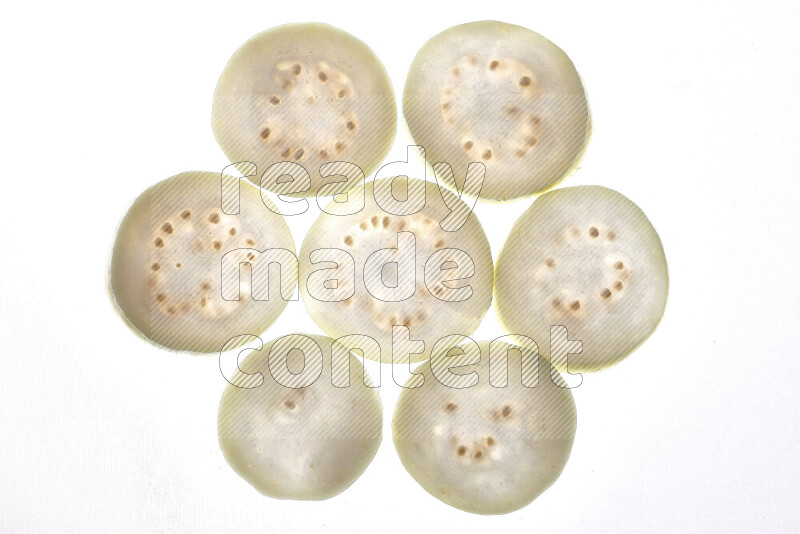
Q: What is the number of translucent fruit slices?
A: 7